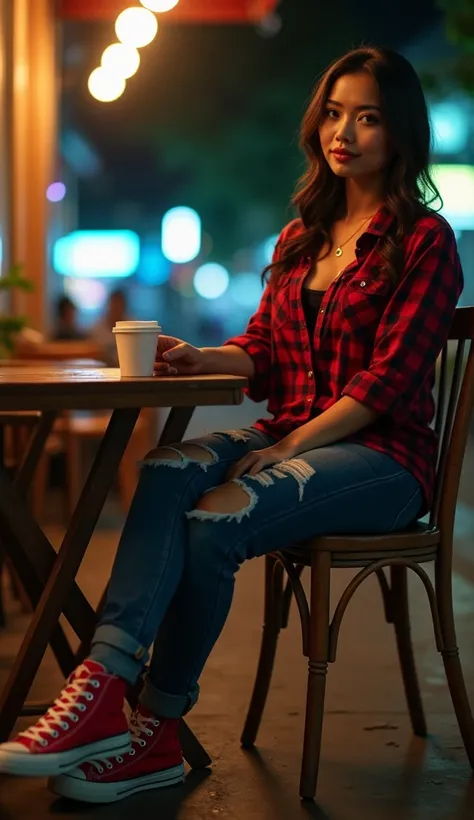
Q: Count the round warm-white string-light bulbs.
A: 4